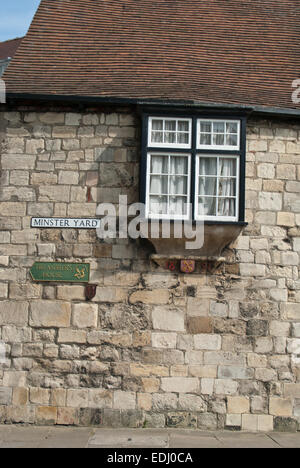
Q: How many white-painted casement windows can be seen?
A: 4